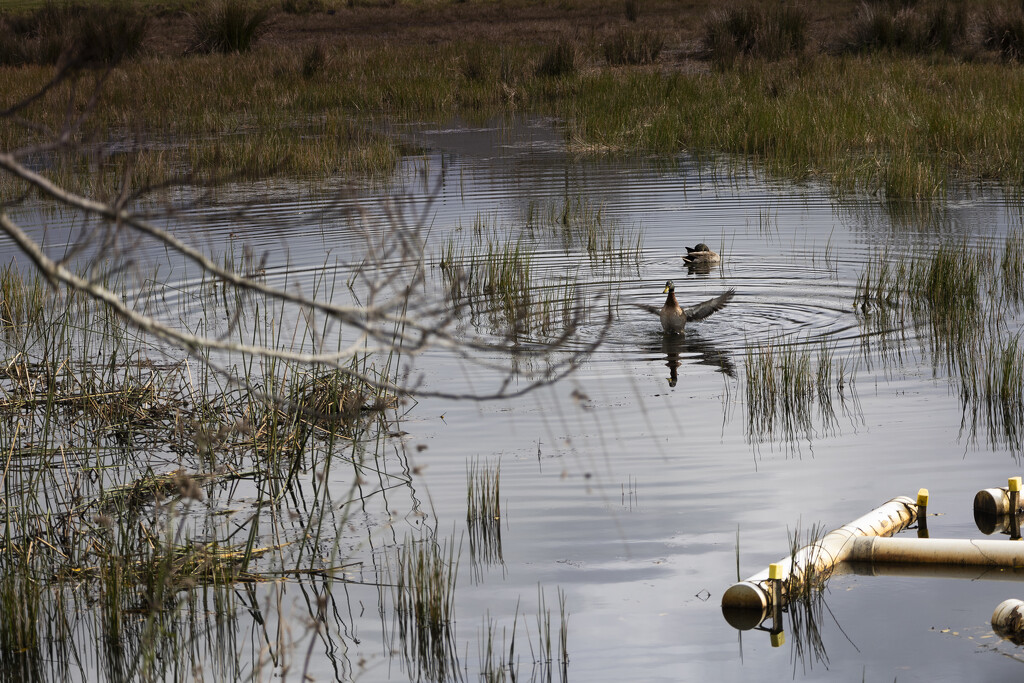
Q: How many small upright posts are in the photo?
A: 3